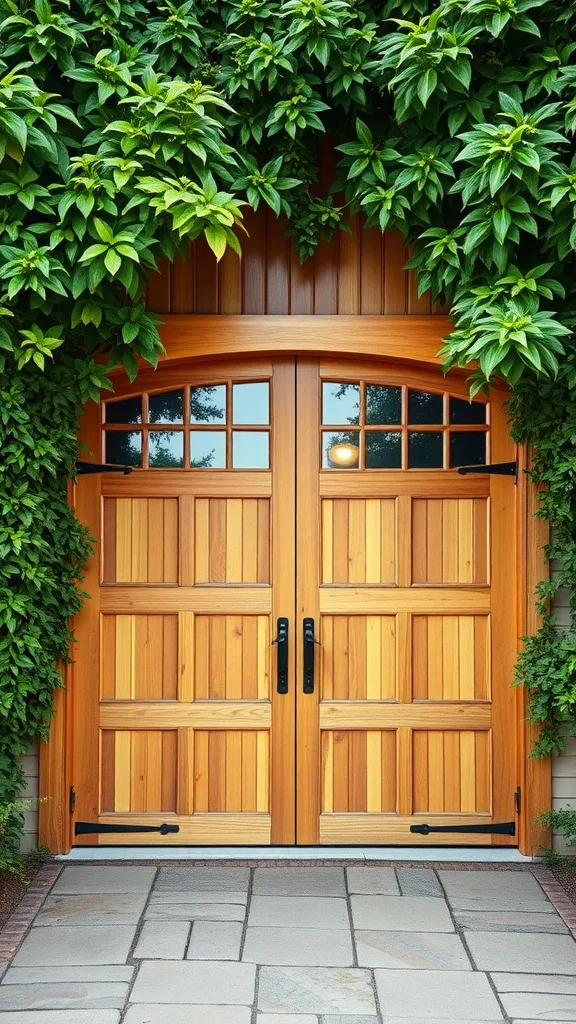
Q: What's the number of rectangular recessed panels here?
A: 12